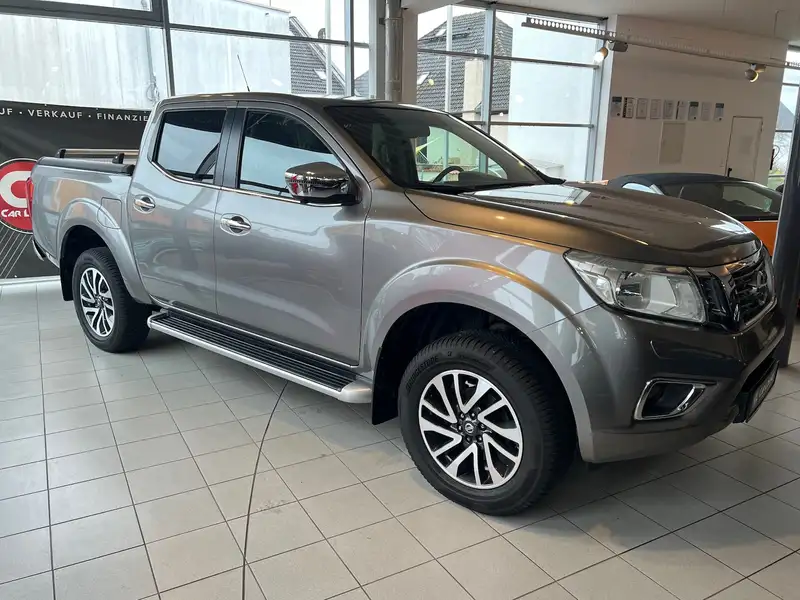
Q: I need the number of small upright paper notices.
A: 9